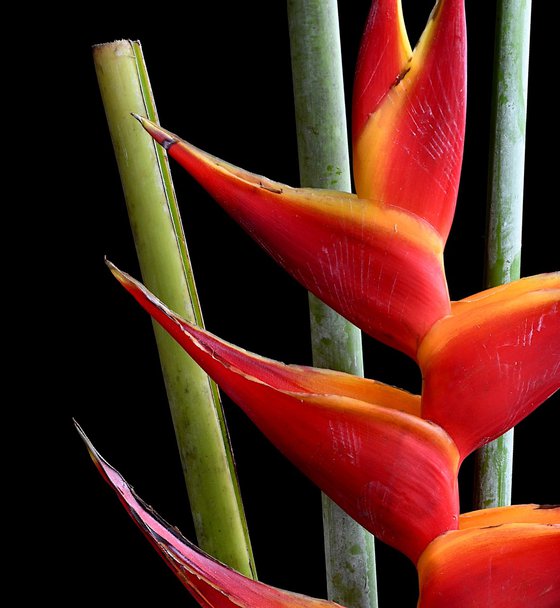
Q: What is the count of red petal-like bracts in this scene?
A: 7